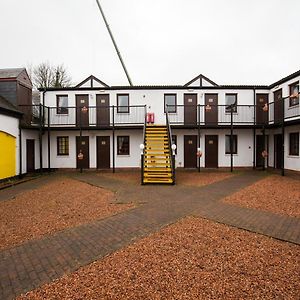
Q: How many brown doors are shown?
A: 13